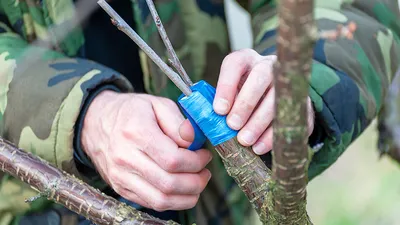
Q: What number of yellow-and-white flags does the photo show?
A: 0